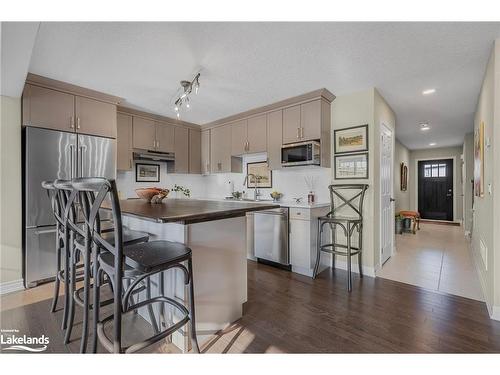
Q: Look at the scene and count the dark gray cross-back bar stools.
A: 4